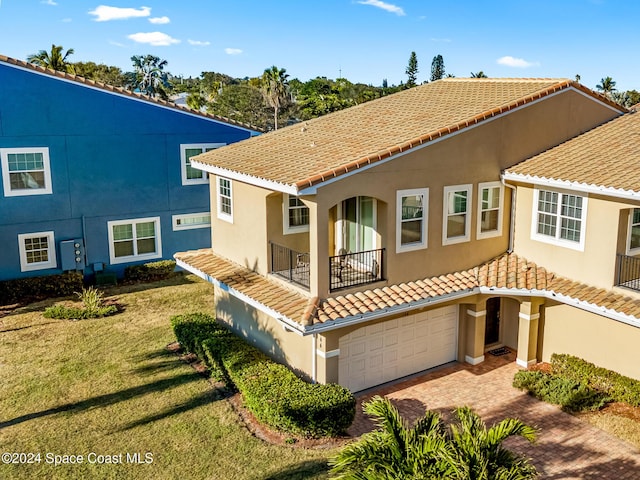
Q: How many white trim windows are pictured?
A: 12